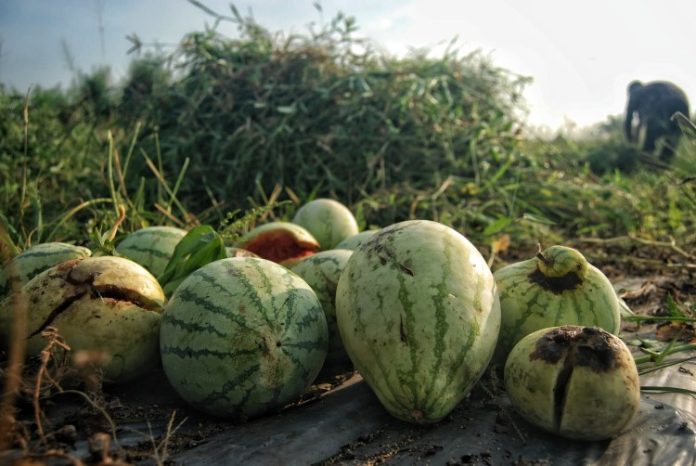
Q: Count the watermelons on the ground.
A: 11